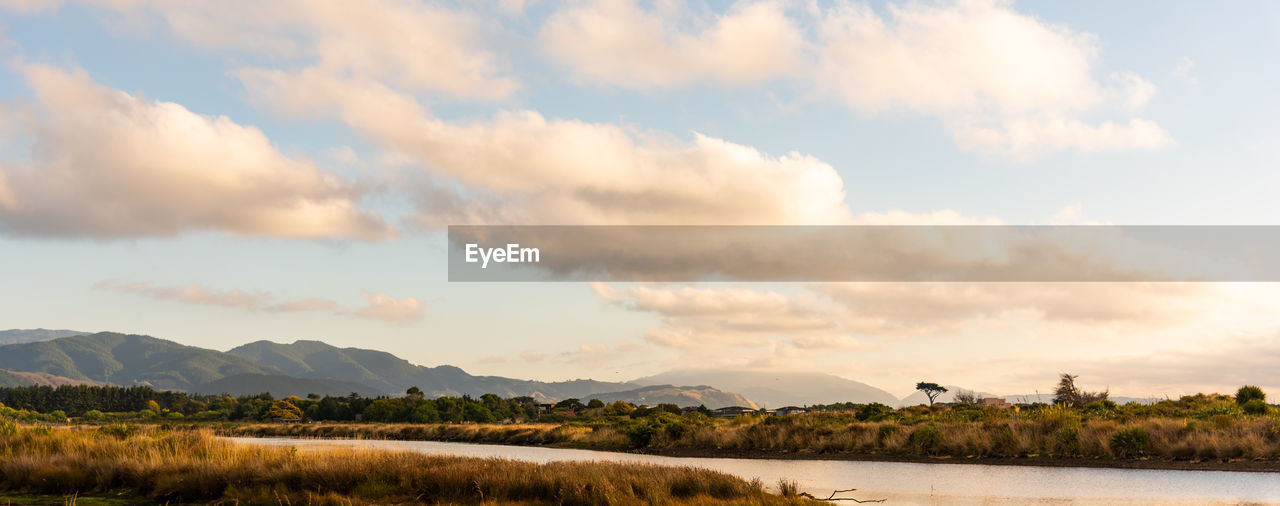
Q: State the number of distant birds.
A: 1